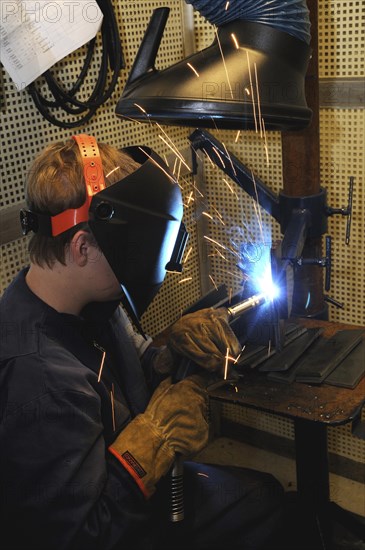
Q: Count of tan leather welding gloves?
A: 2